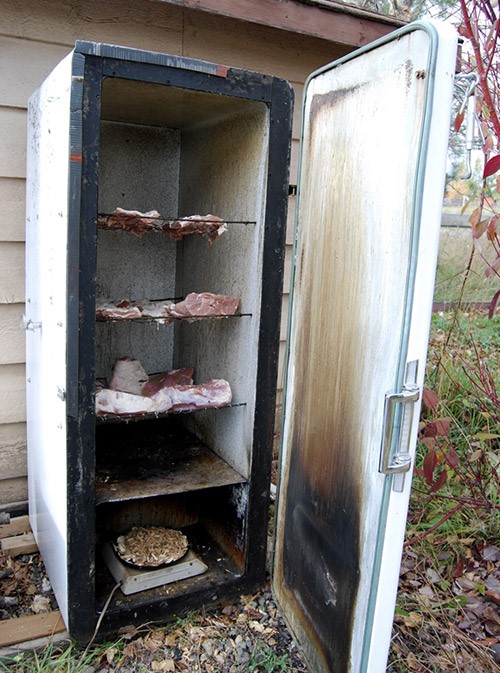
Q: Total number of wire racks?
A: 3